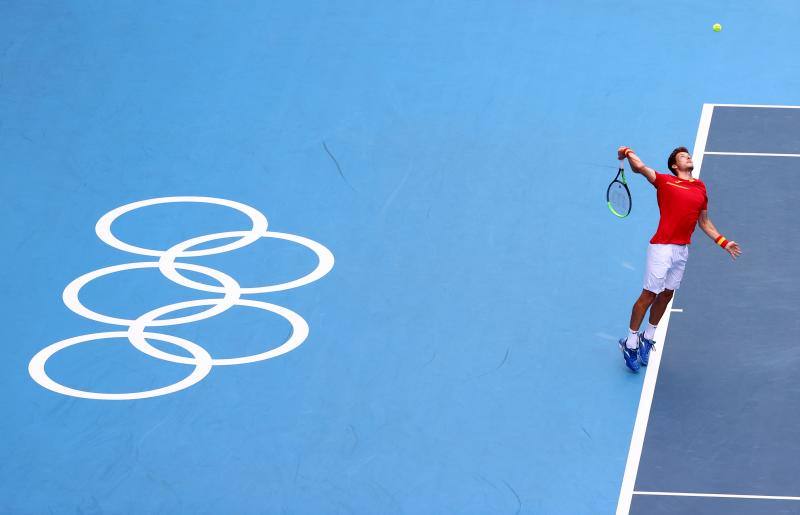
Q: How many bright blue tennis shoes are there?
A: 2